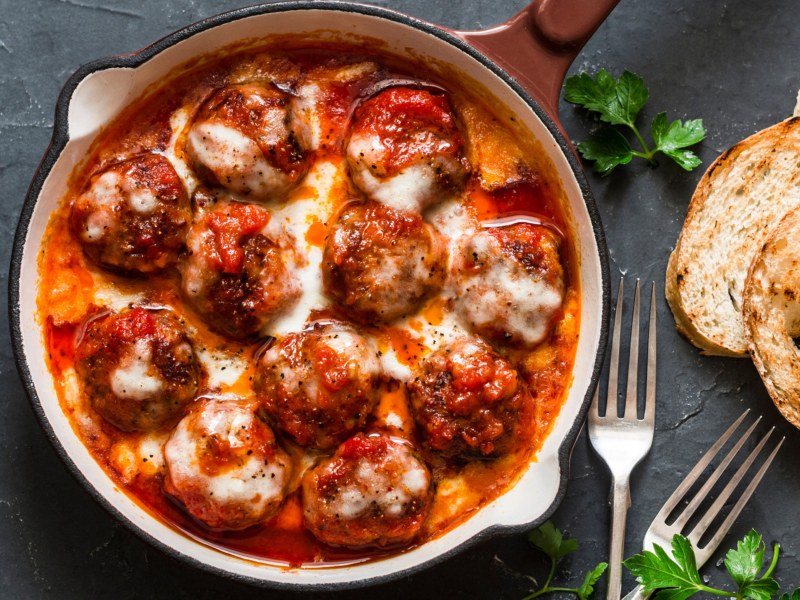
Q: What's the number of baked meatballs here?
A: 11